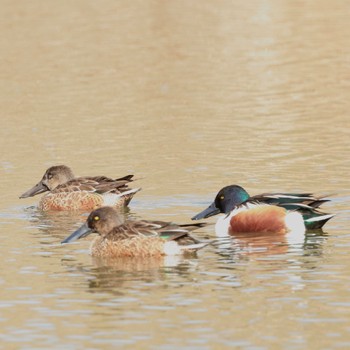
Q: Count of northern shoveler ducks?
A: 3